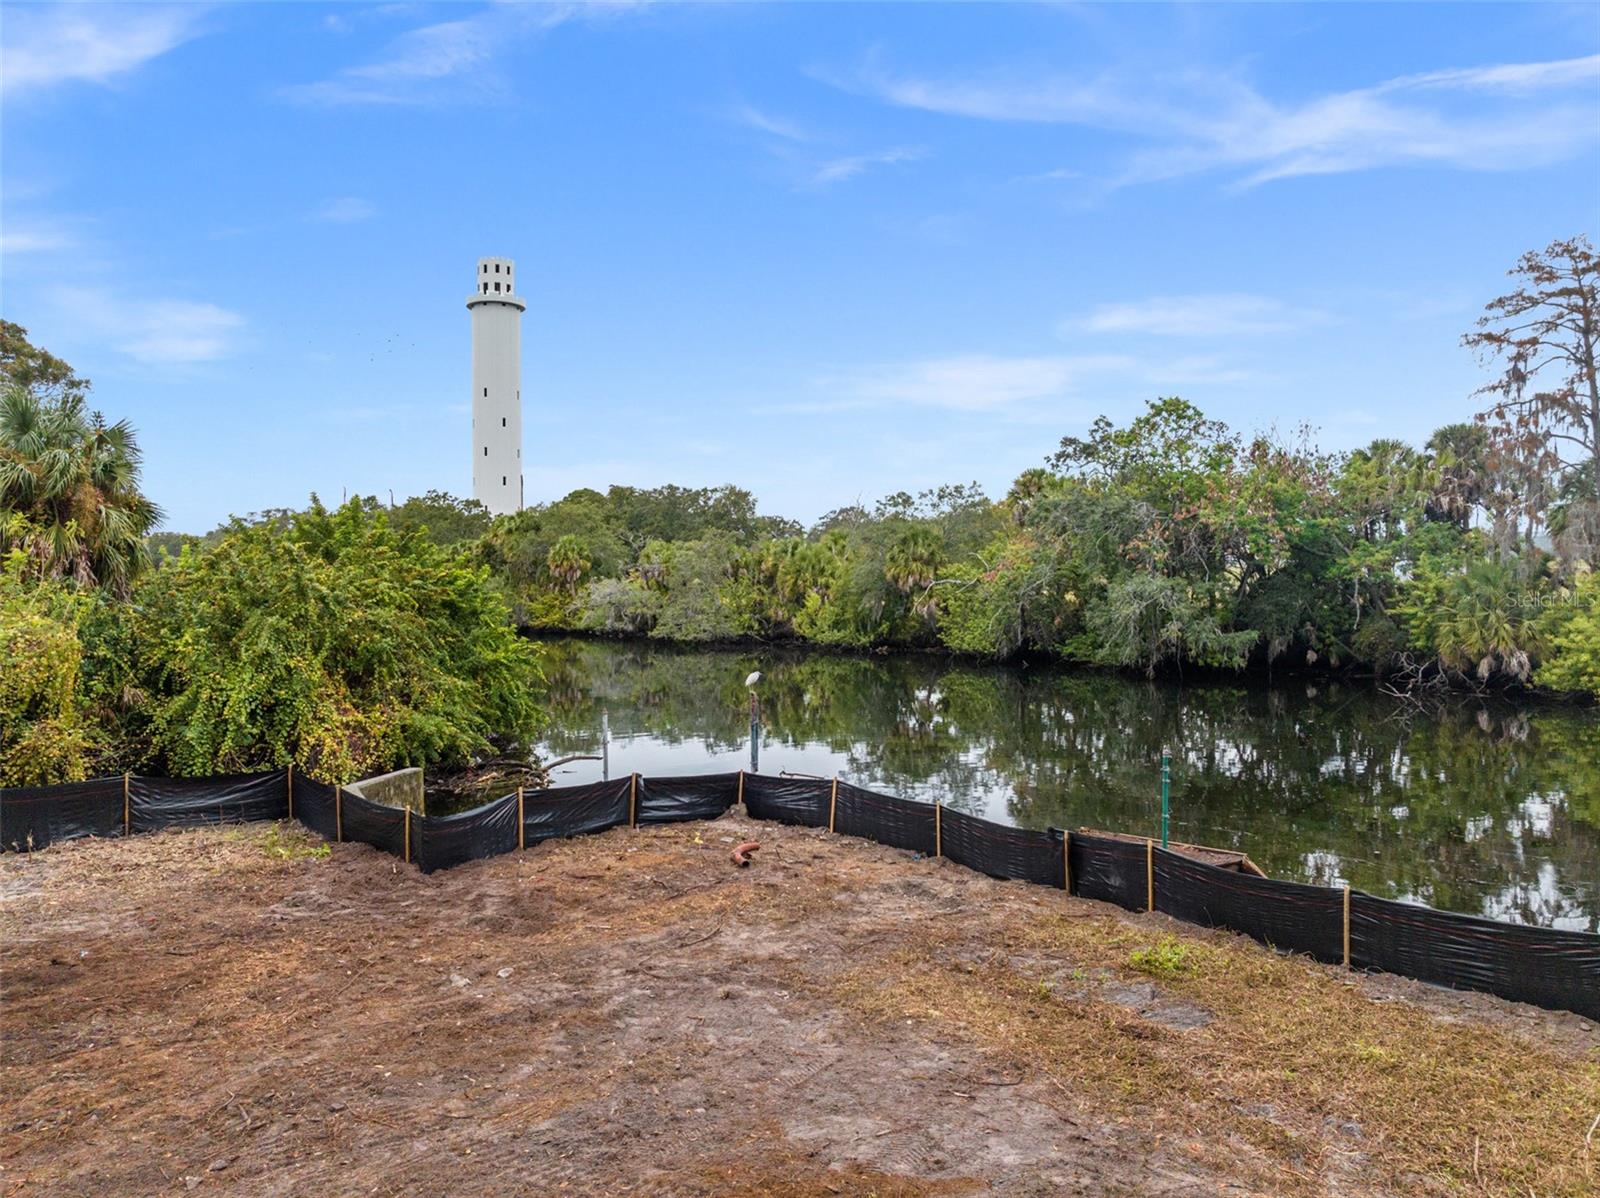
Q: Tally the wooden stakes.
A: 12